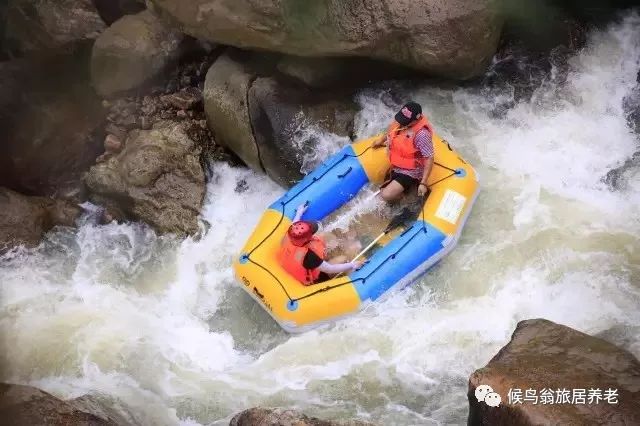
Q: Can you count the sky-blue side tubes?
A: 2